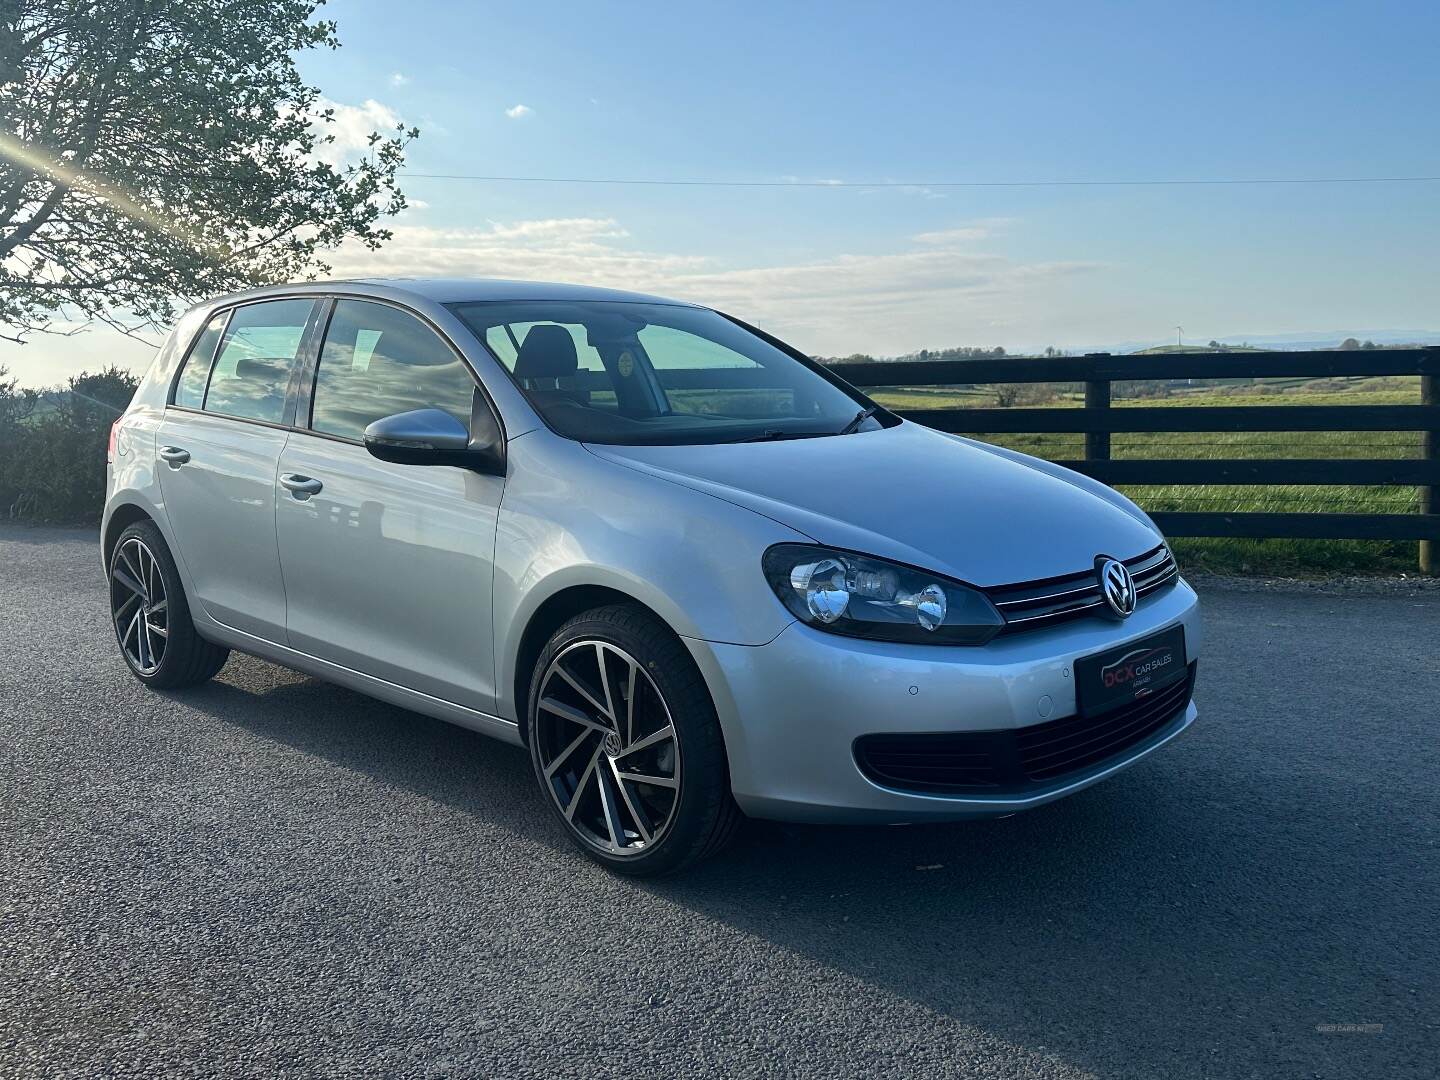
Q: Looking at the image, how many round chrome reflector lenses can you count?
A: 2